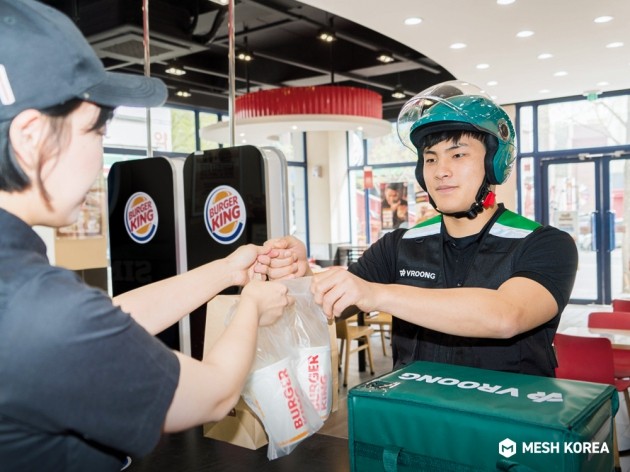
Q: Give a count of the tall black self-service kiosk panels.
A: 2